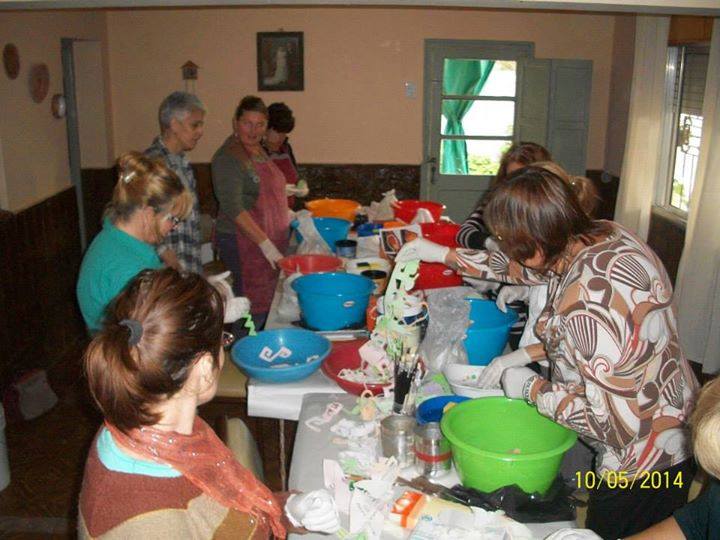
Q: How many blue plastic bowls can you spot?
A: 5